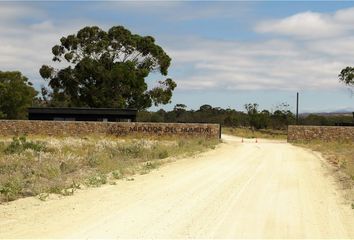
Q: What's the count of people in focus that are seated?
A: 0